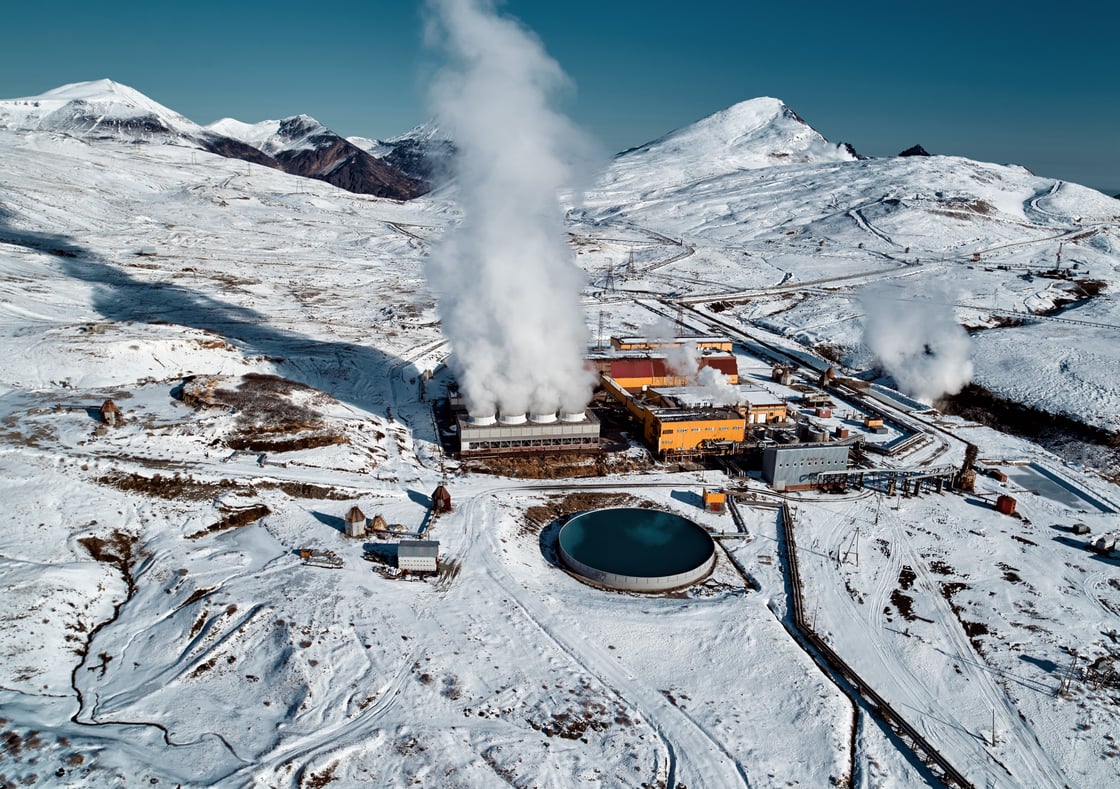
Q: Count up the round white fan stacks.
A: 4